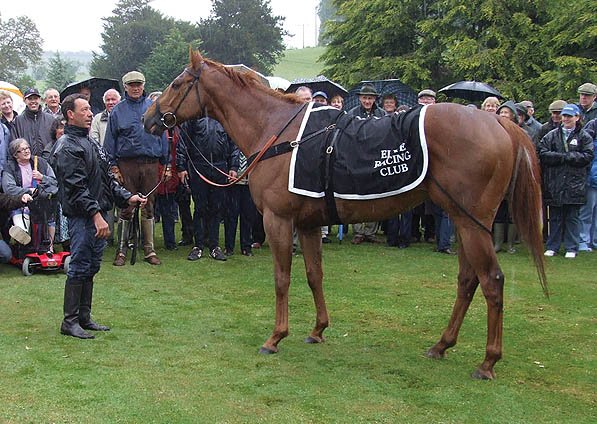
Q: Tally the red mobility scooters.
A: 1